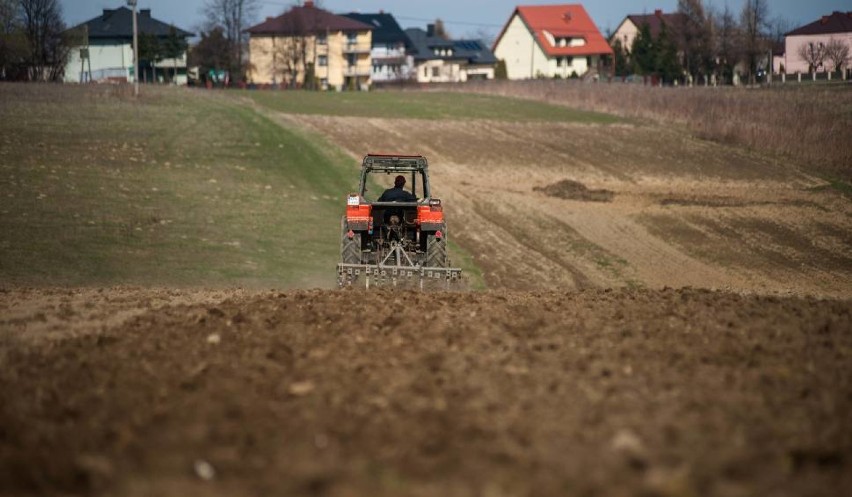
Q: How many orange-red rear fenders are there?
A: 2